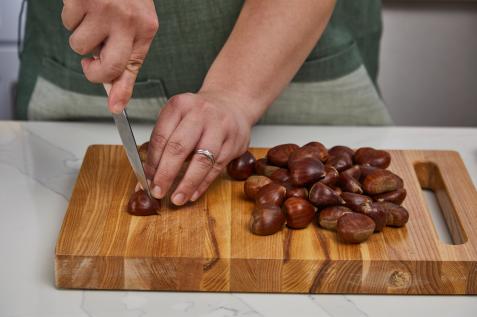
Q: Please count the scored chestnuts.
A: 1